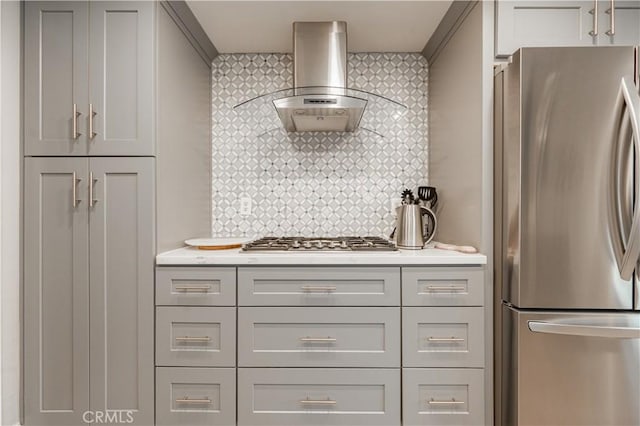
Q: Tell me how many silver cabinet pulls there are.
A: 15